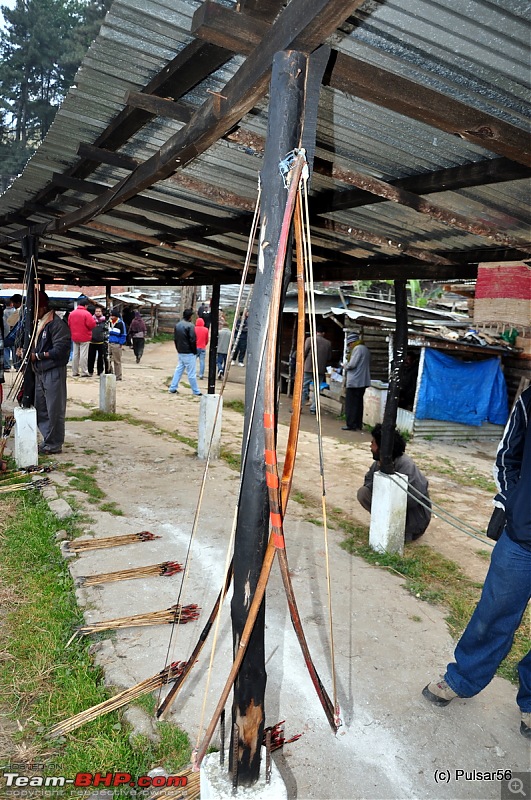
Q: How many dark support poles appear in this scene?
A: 5